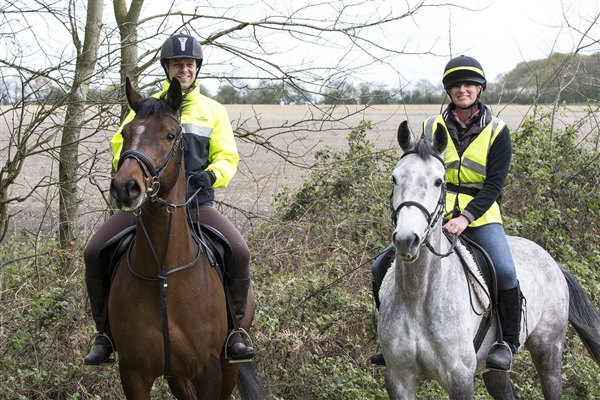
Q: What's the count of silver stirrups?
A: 3